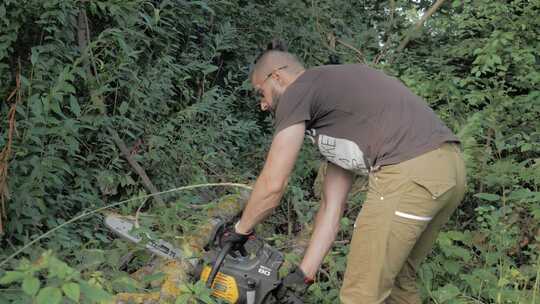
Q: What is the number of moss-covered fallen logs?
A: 1